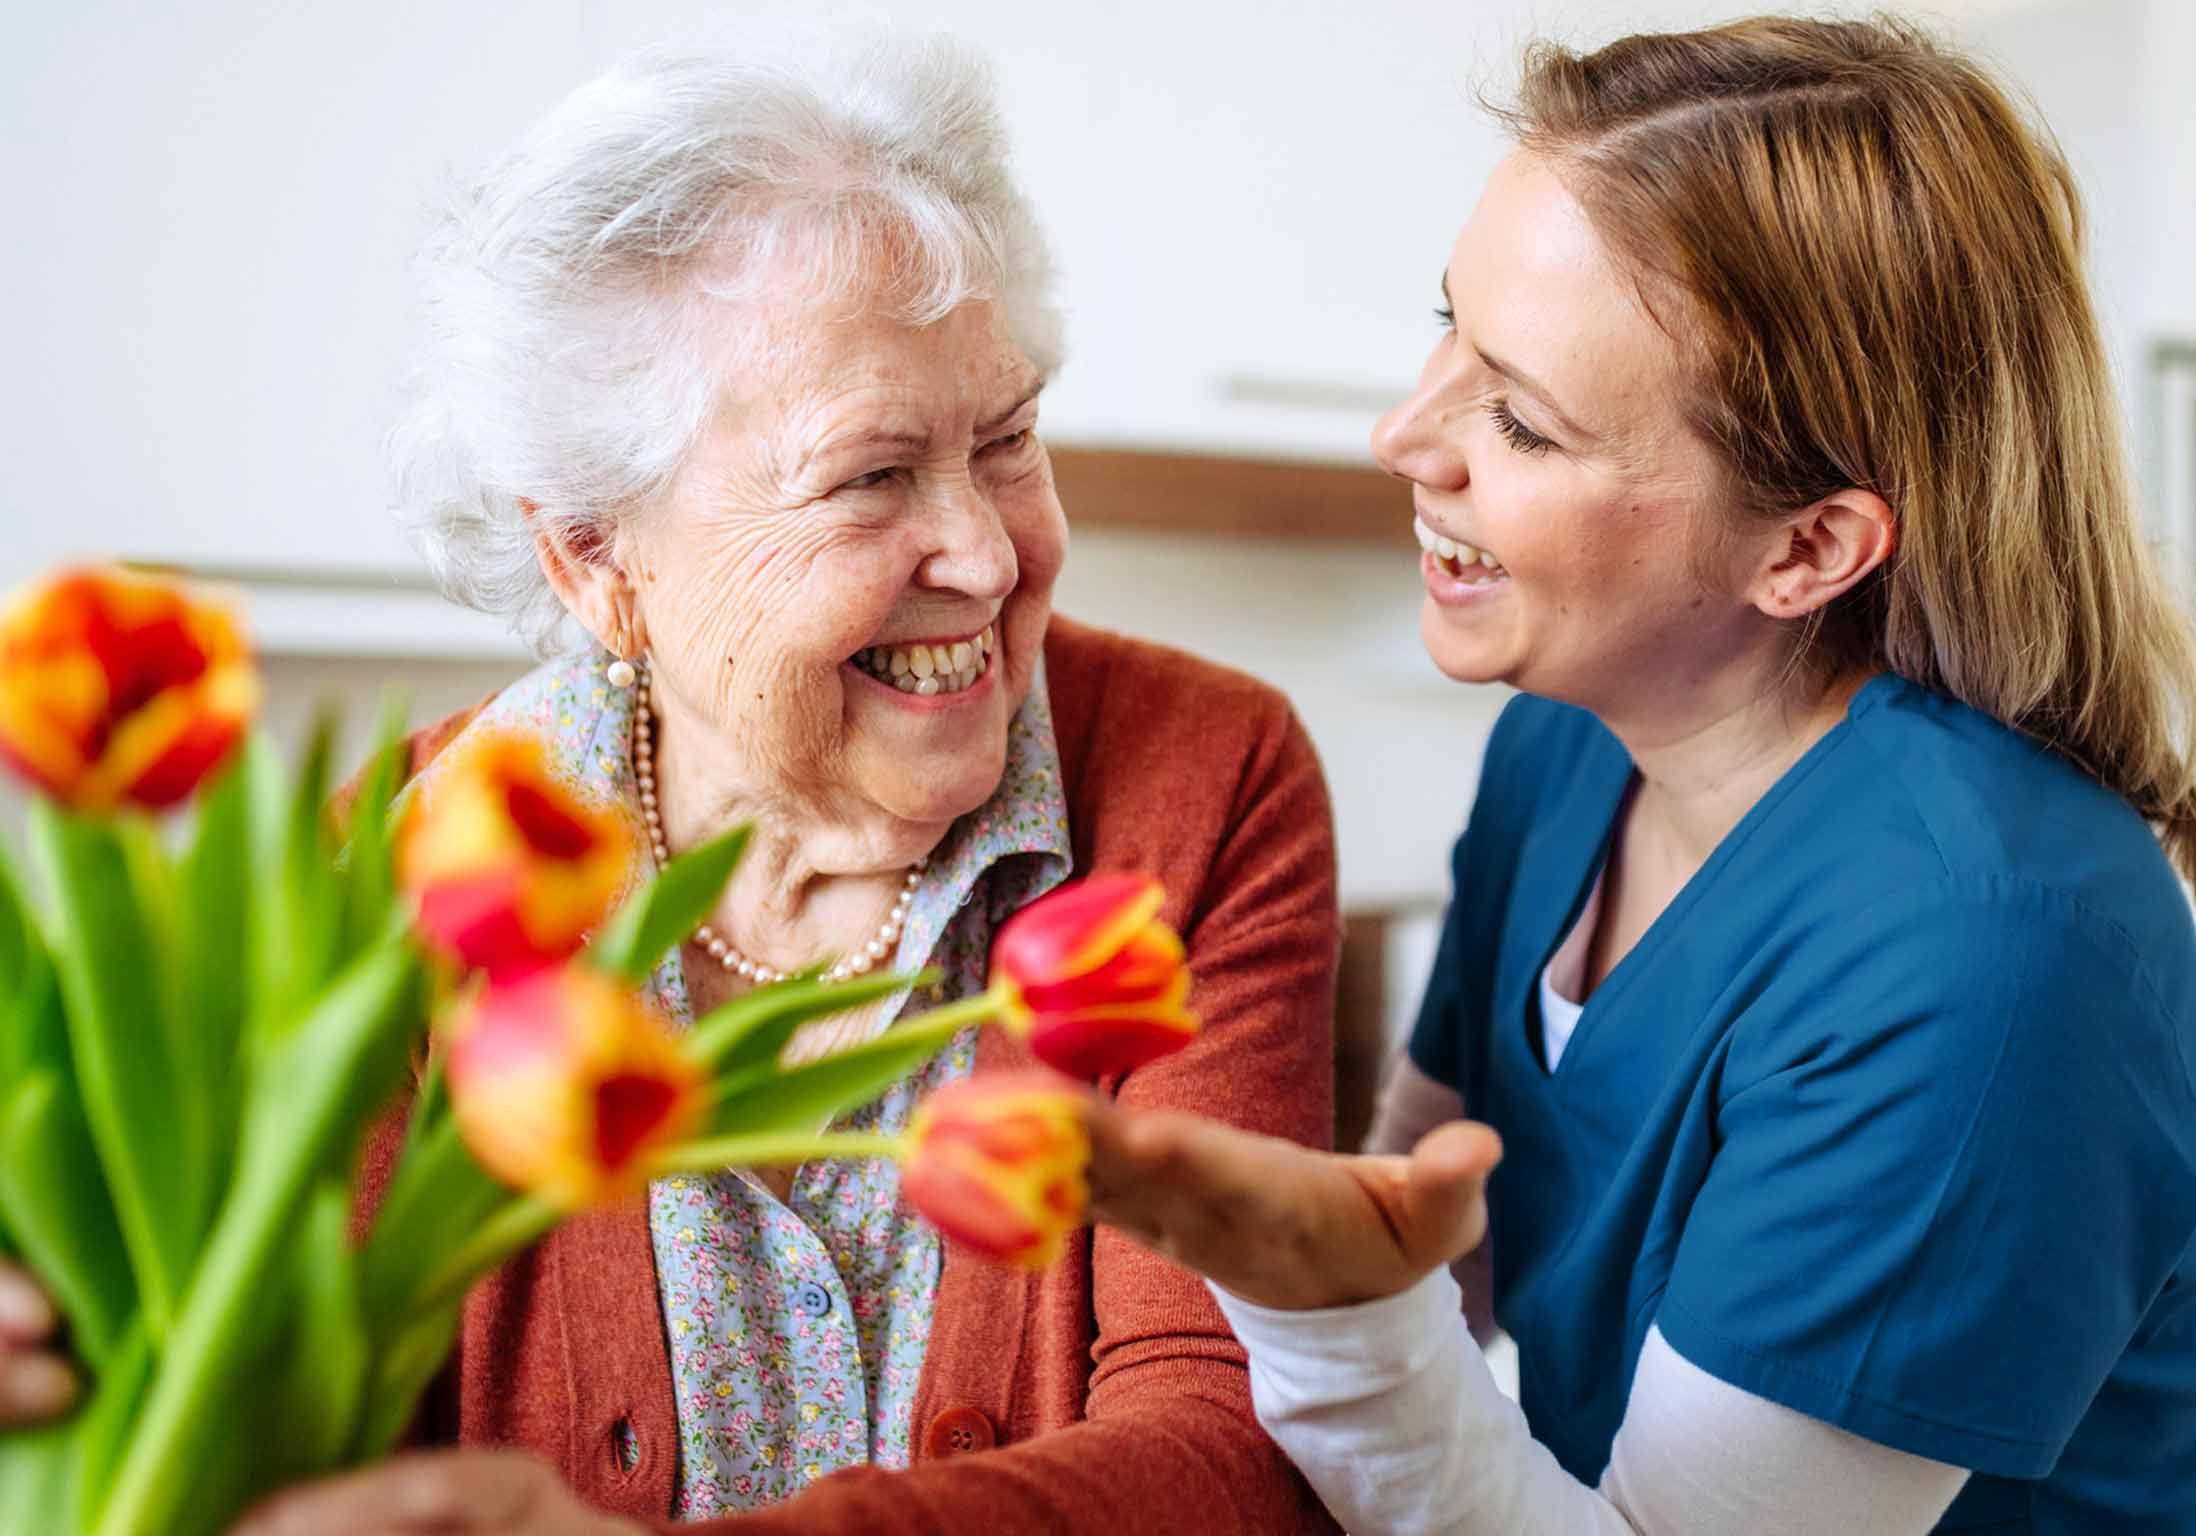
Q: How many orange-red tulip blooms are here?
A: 5